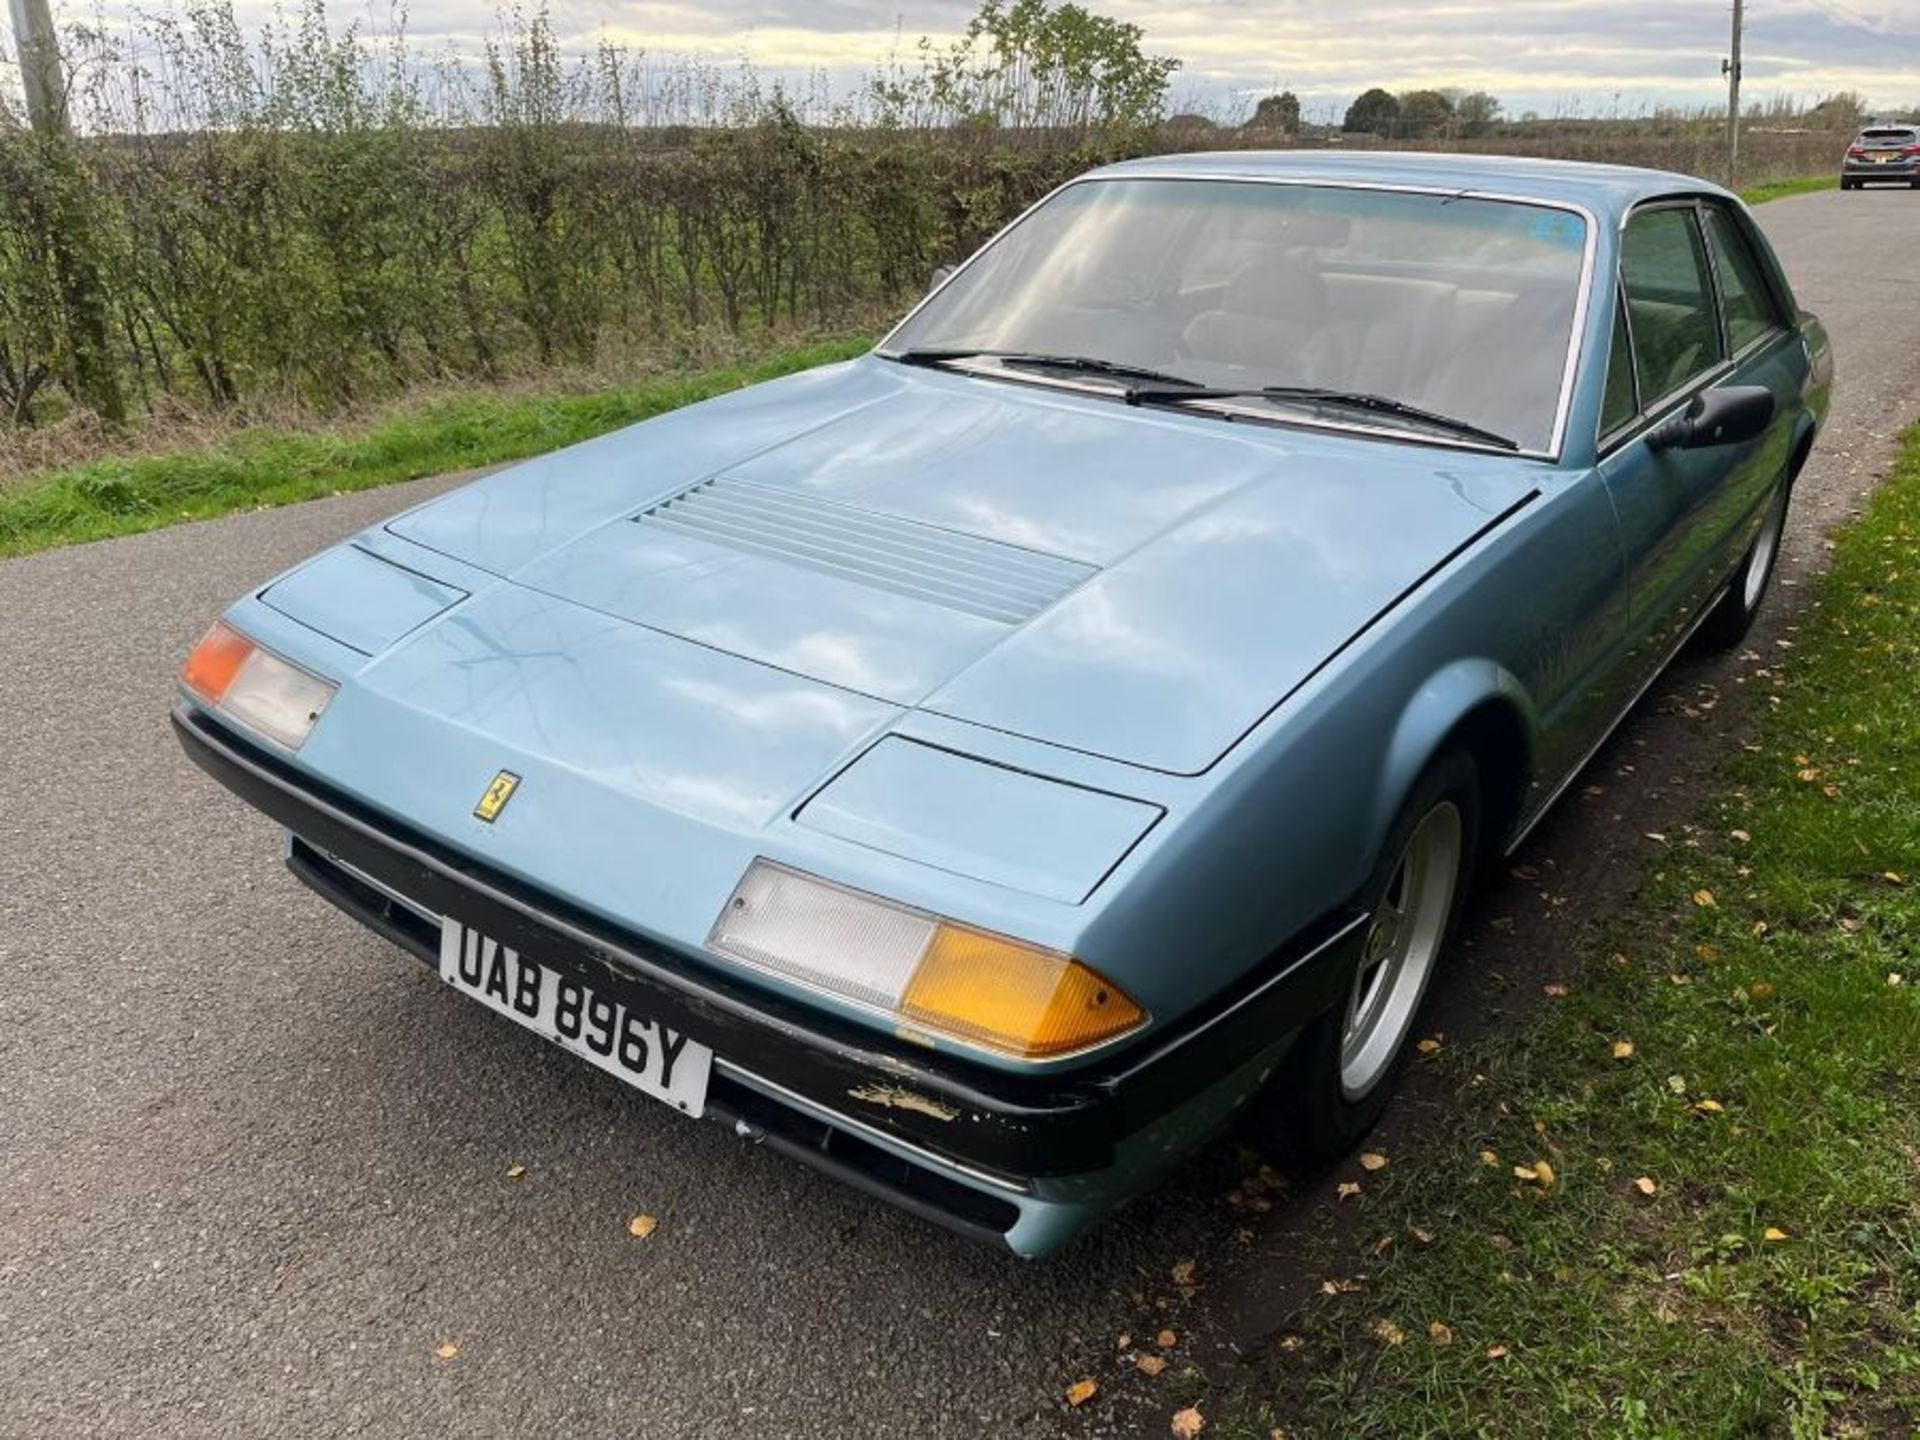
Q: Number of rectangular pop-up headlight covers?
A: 2